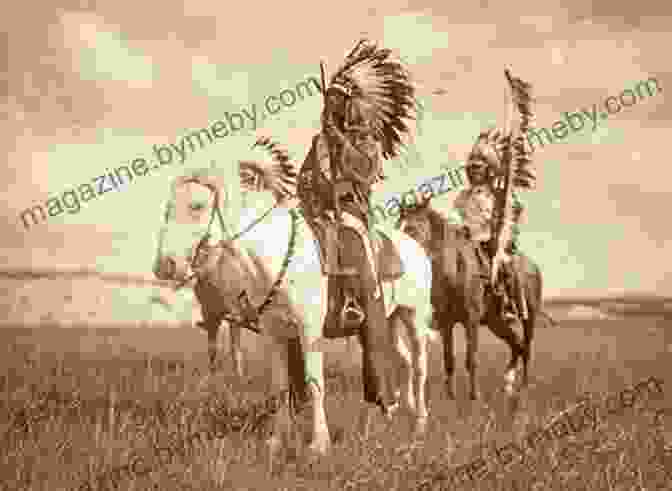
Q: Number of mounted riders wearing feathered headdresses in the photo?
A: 3